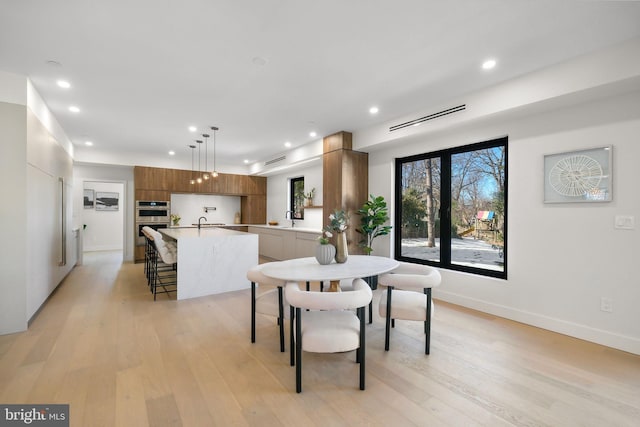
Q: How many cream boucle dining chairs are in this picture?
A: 4